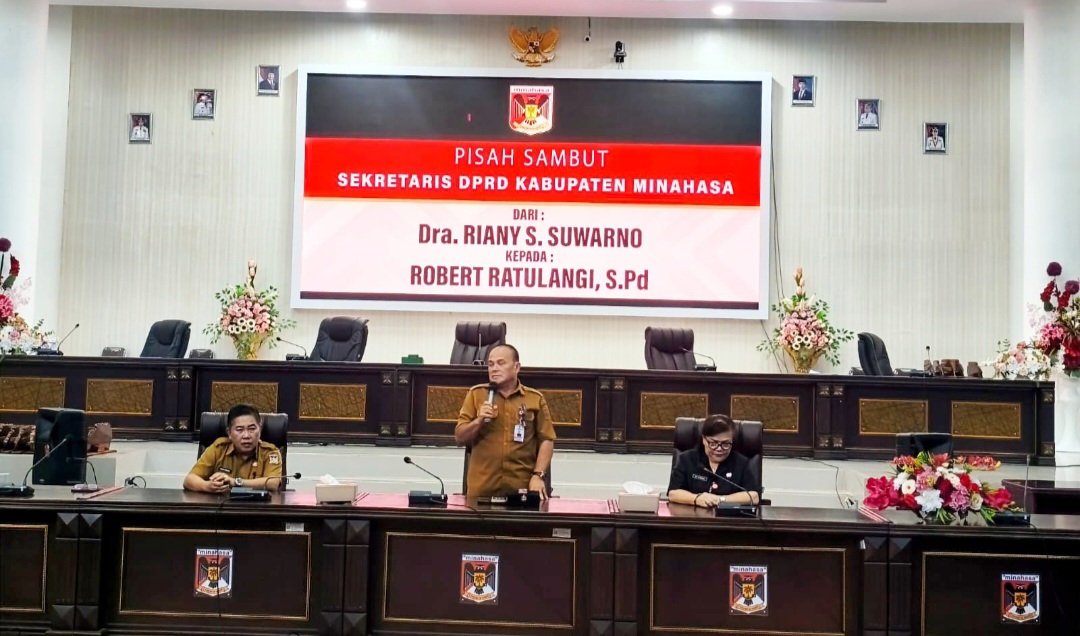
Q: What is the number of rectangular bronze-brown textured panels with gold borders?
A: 10